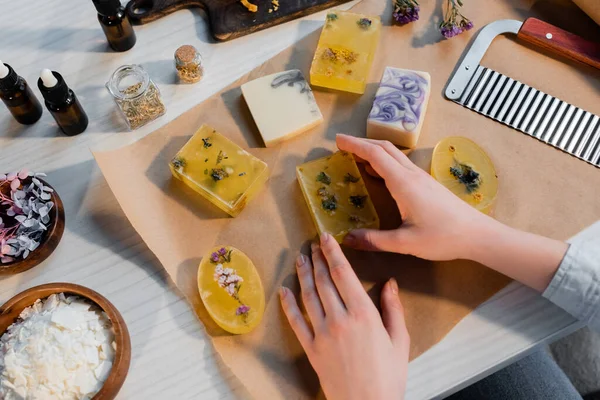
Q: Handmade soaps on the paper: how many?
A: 7